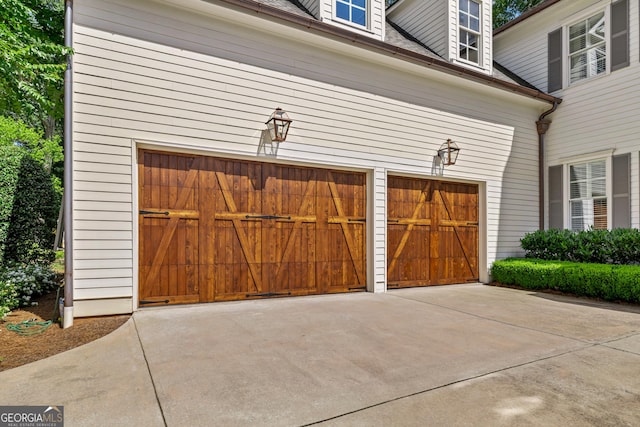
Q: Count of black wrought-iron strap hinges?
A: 12